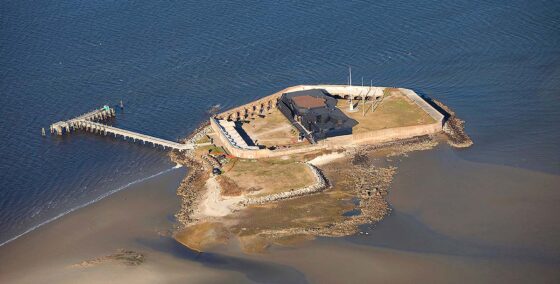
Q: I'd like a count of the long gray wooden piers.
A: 1